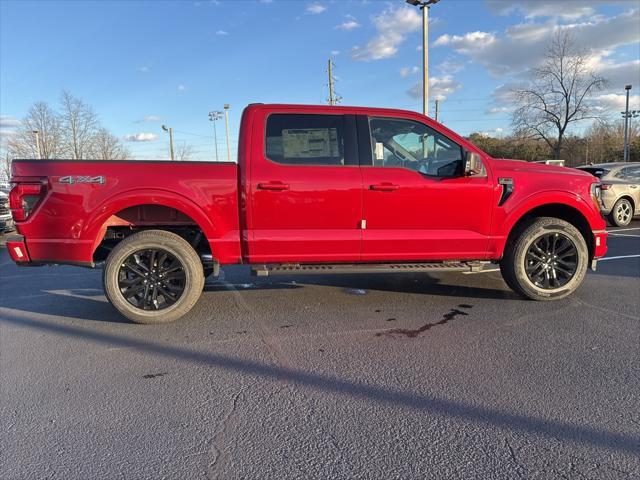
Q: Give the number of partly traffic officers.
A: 0